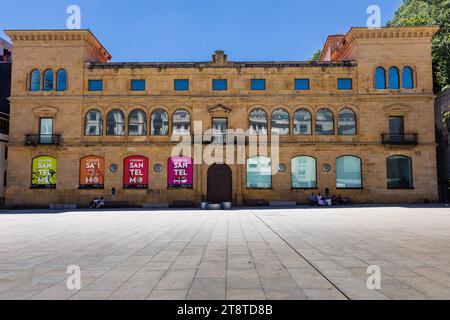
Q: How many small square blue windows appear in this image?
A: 7